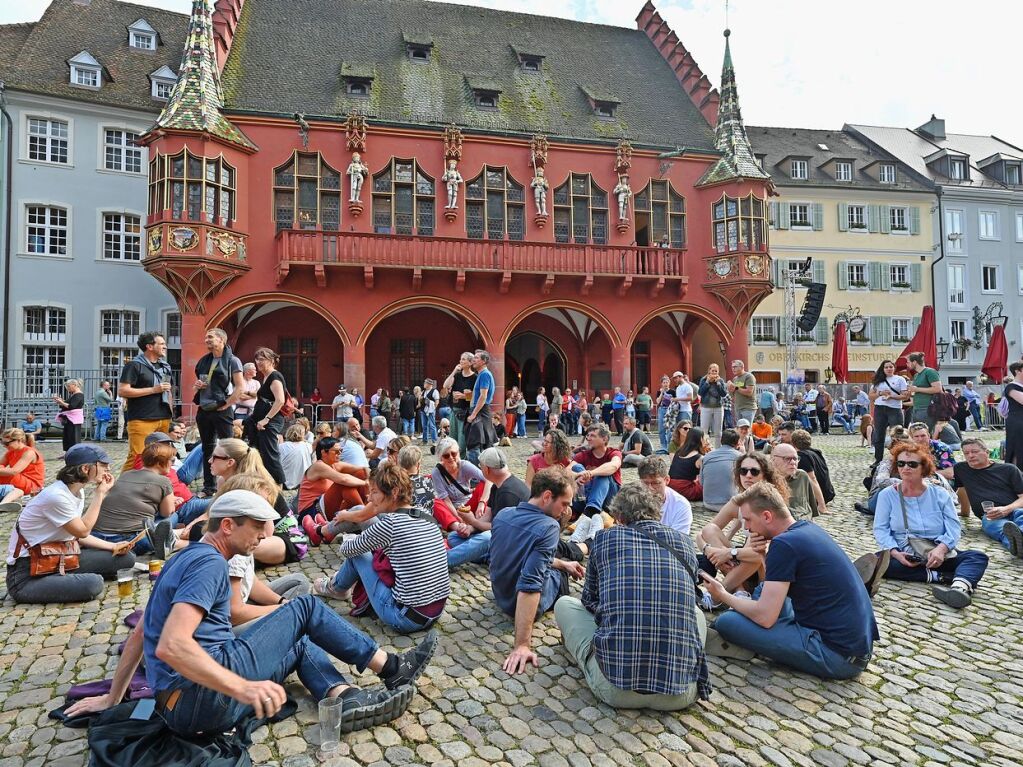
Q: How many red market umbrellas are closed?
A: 3